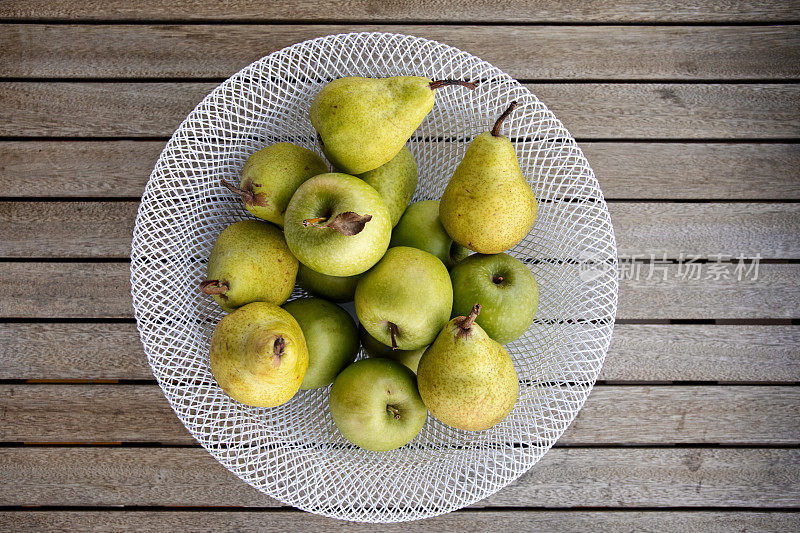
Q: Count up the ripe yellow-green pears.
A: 7